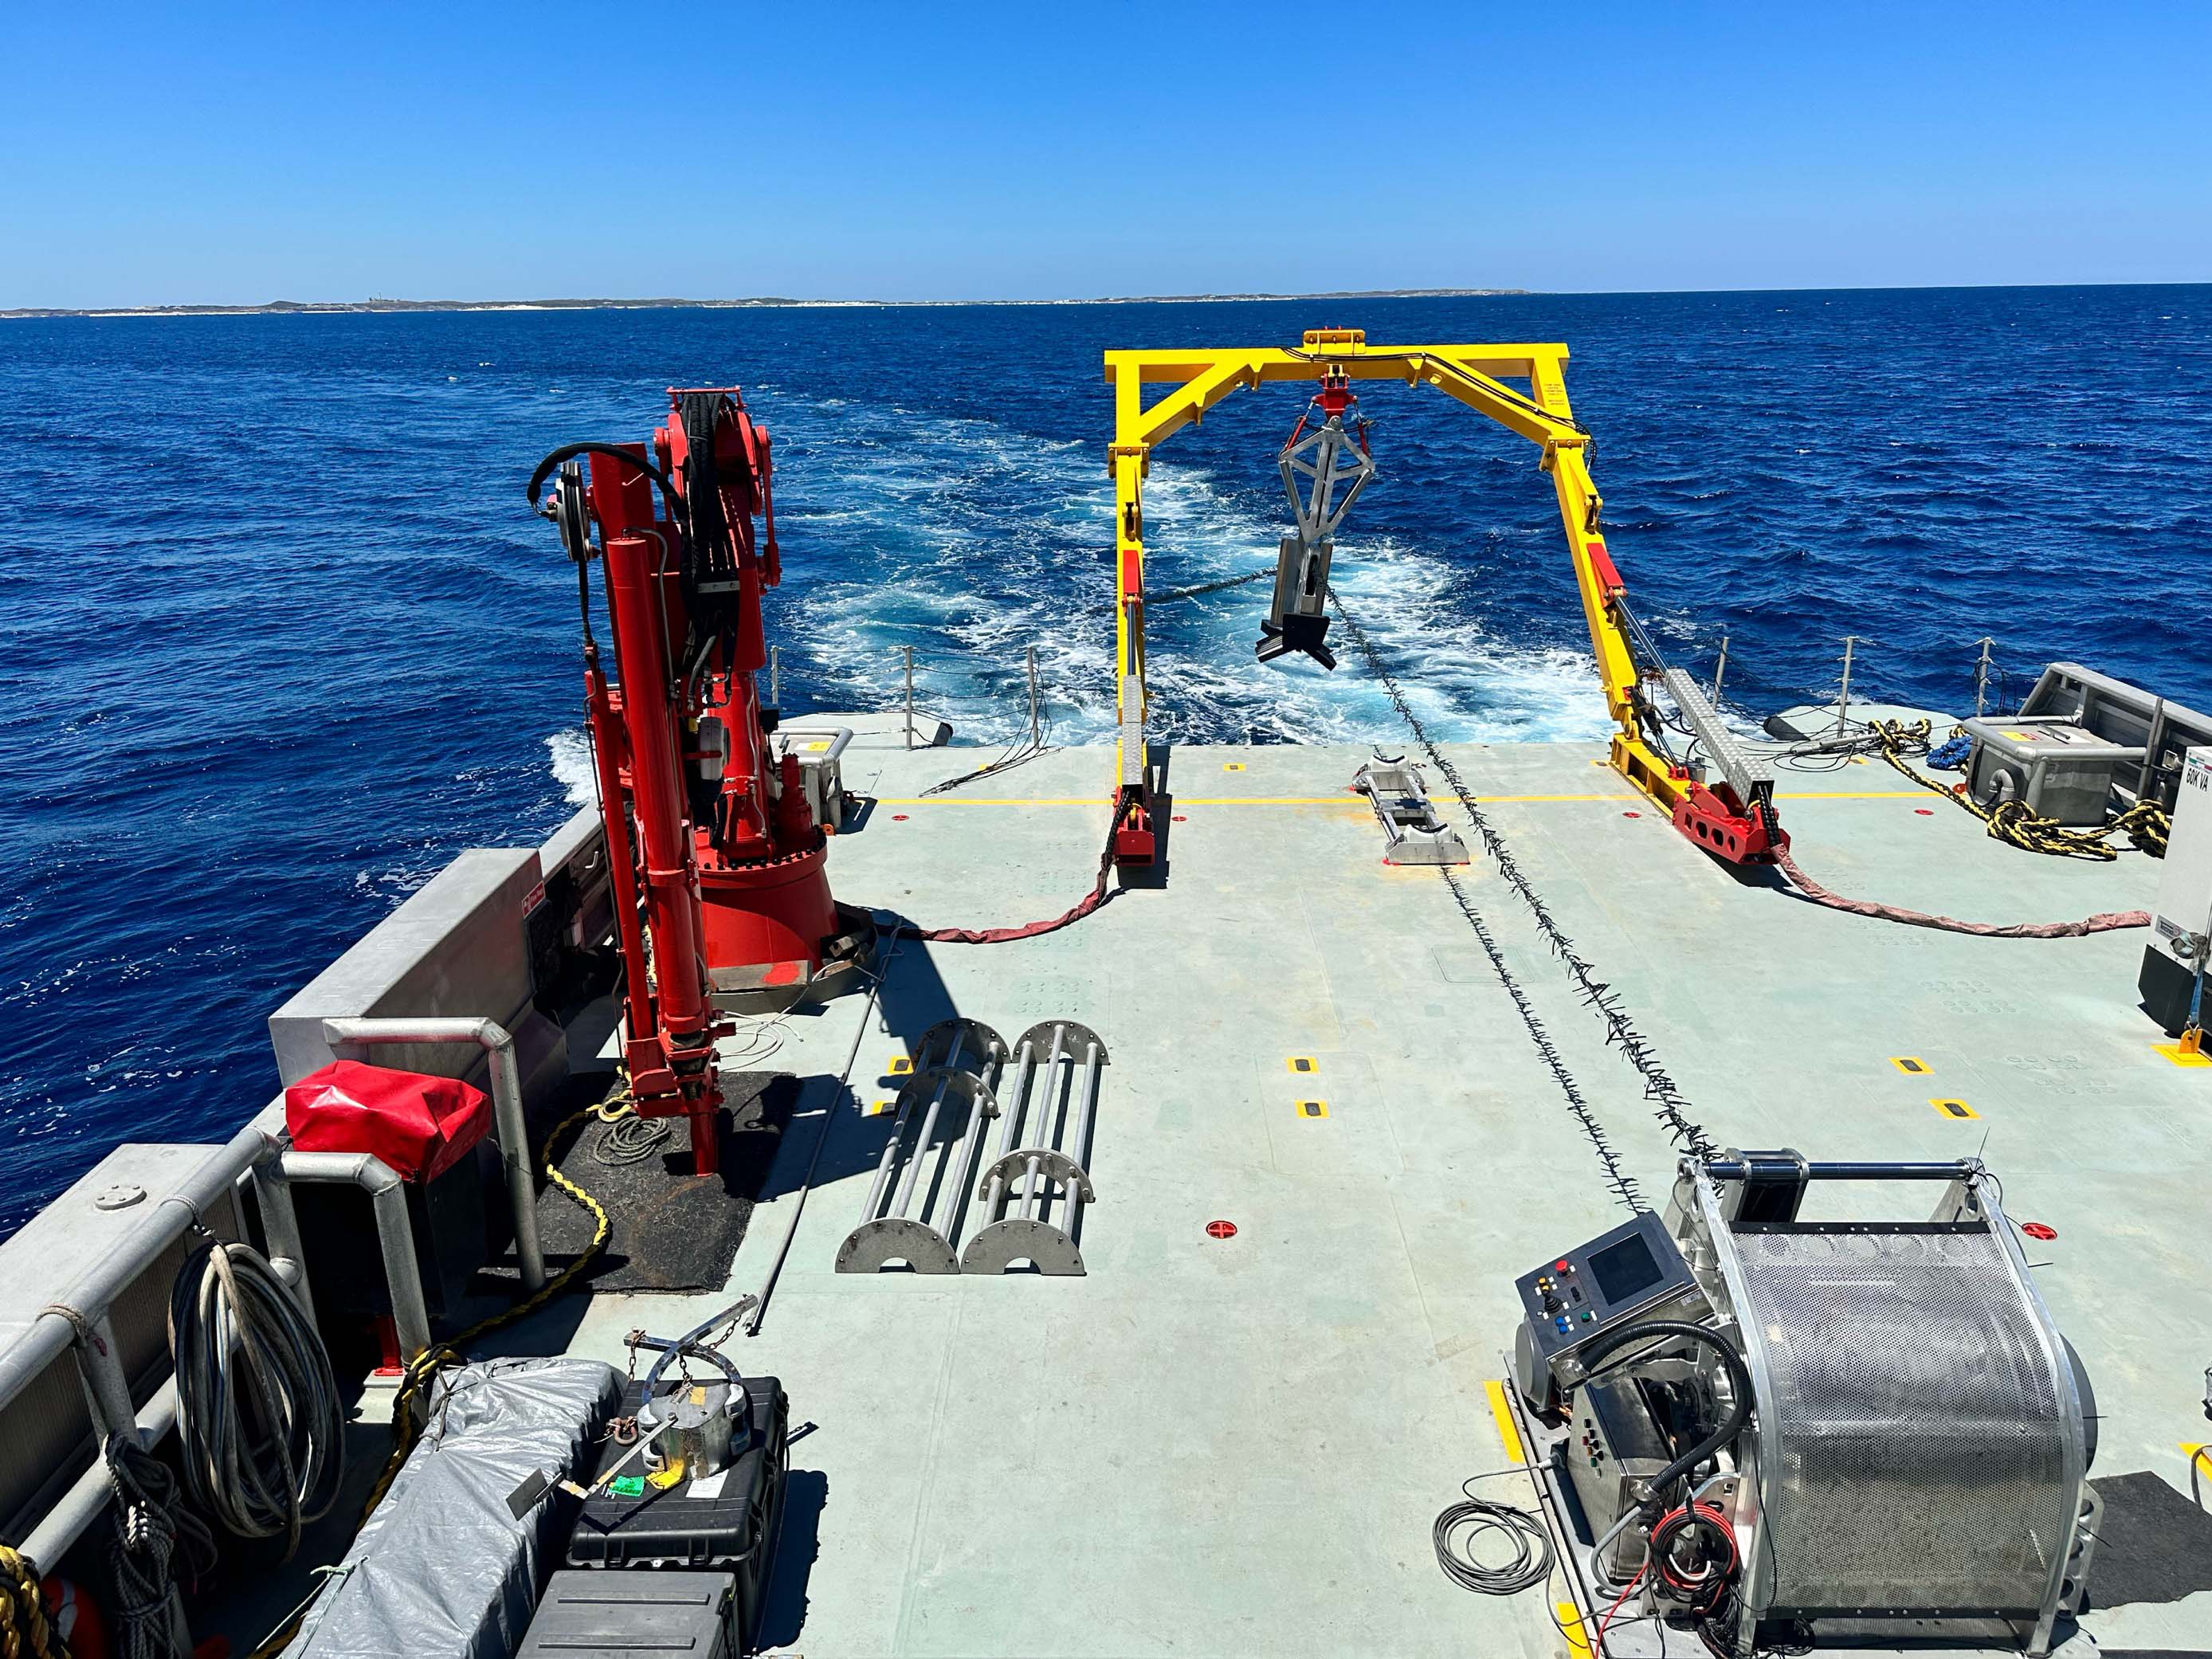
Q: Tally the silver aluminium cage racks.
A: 2